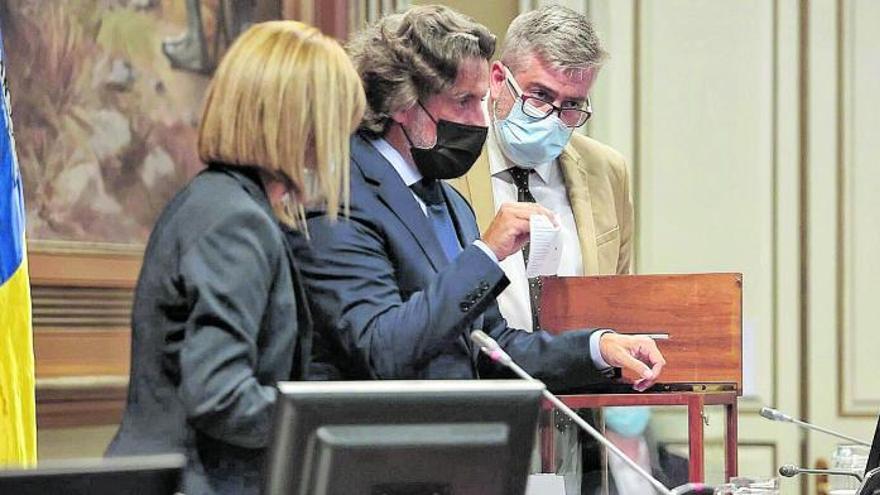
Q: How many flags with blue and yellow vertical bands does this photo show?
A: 1